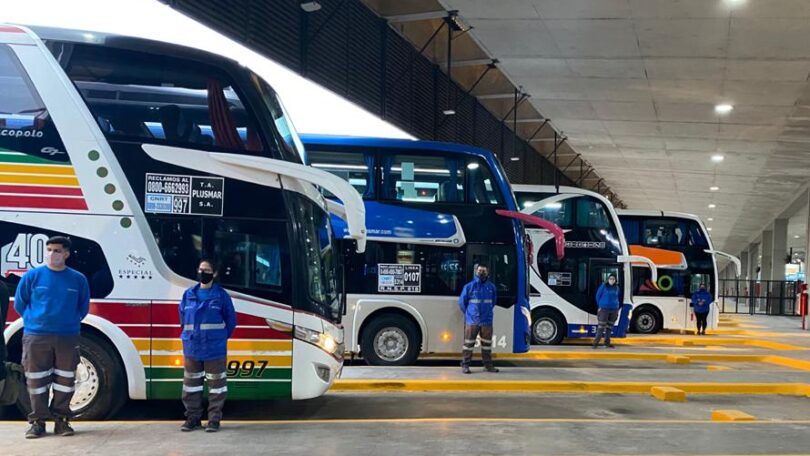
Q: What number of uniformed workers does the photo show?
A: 5